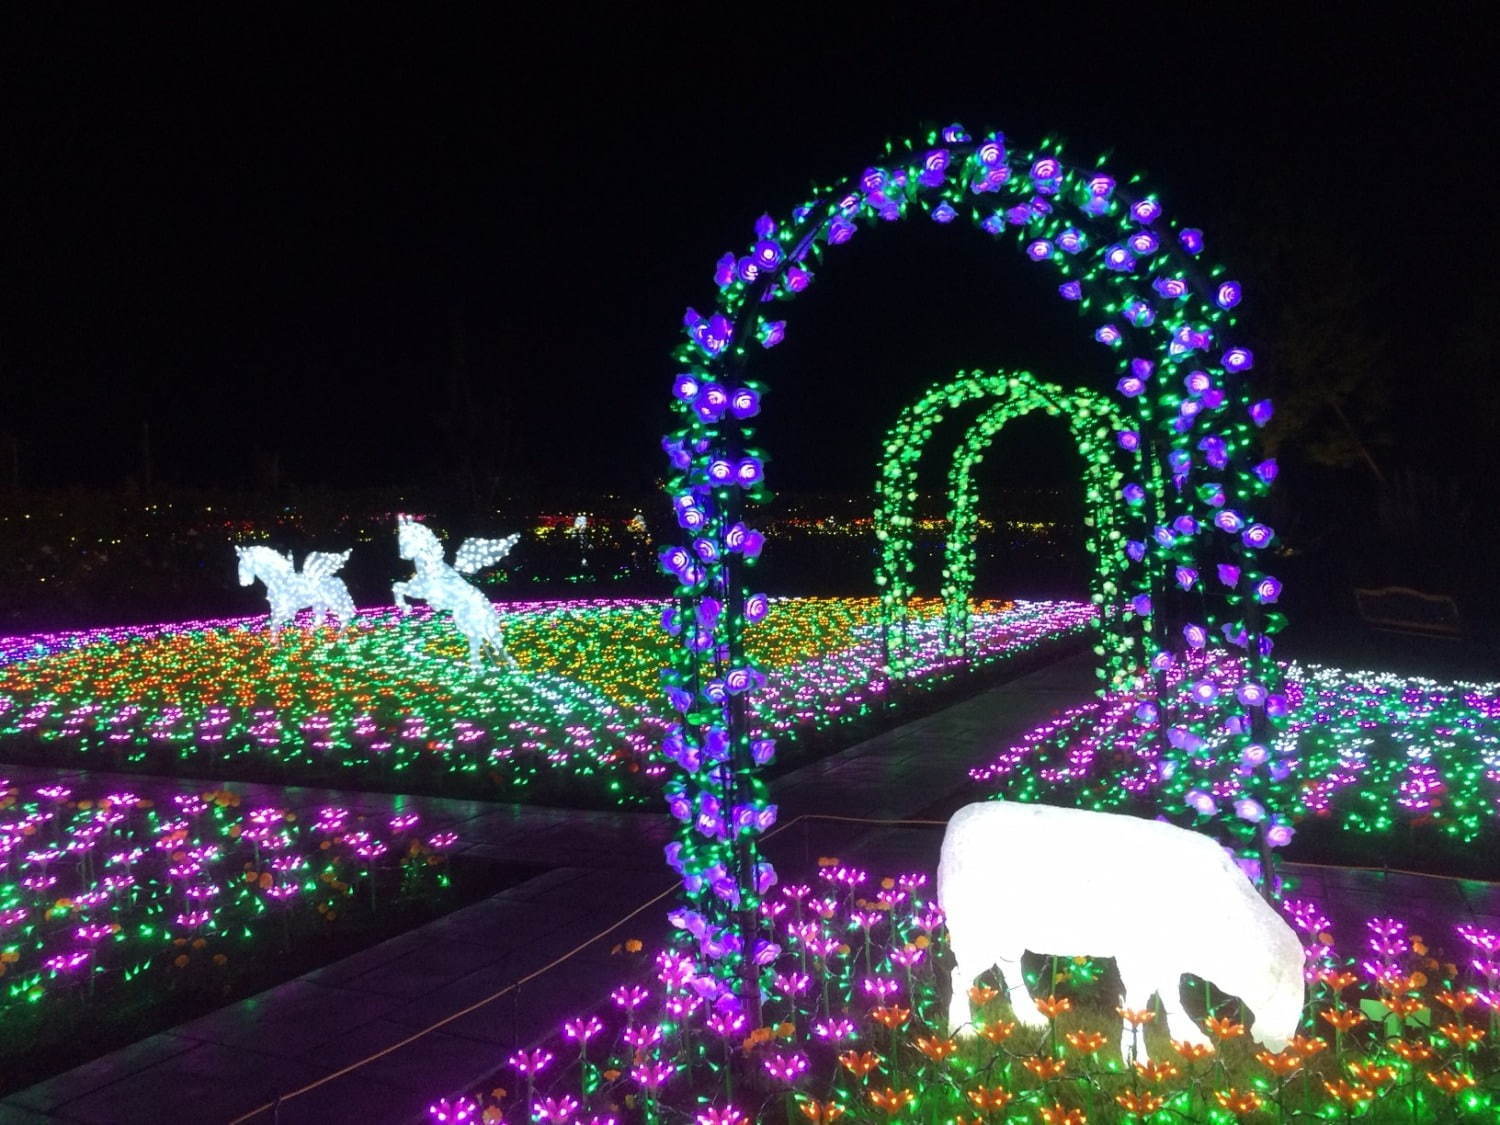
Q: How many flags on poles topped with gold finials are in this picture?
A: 0